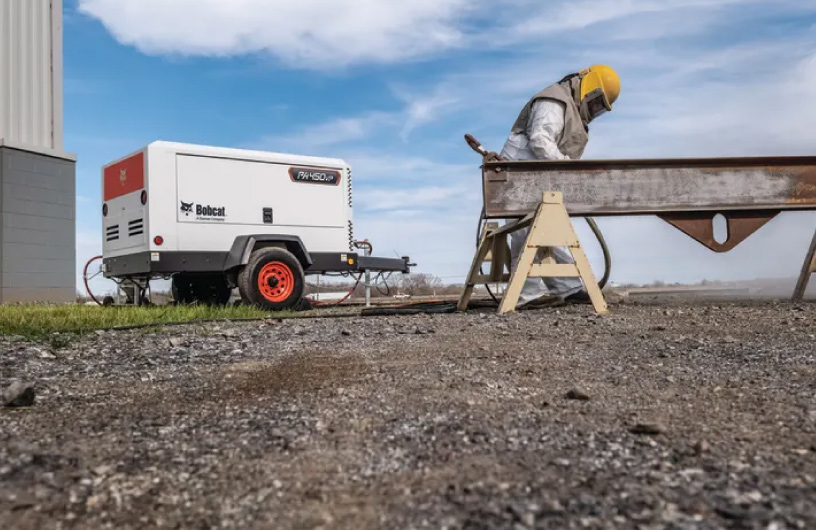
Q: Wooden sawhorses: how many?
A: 2